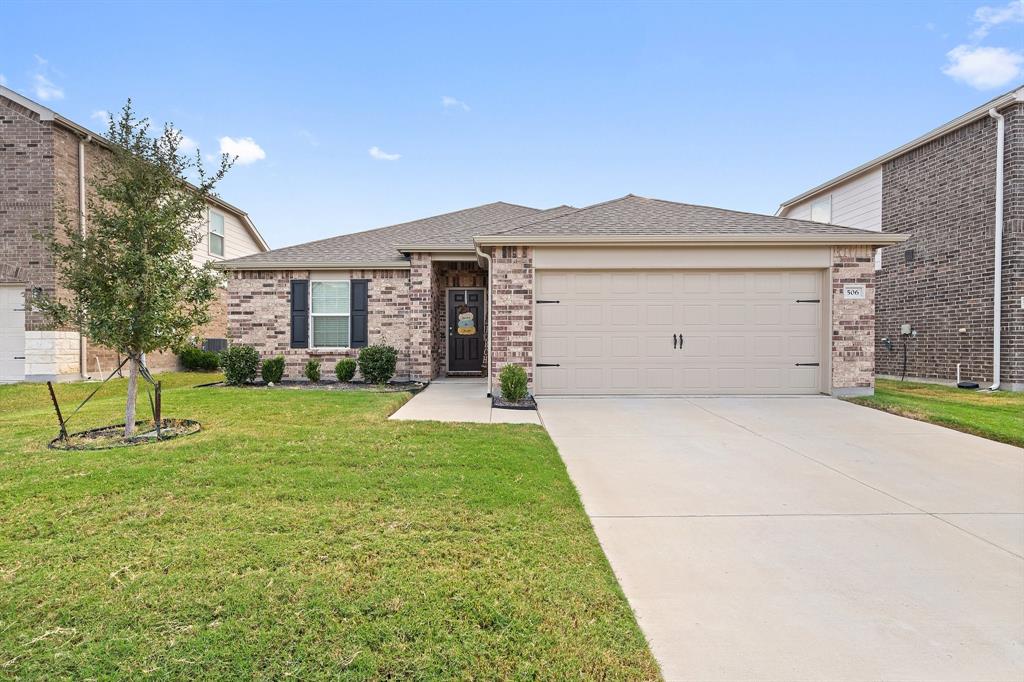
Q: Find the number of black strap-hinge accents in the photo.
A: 4